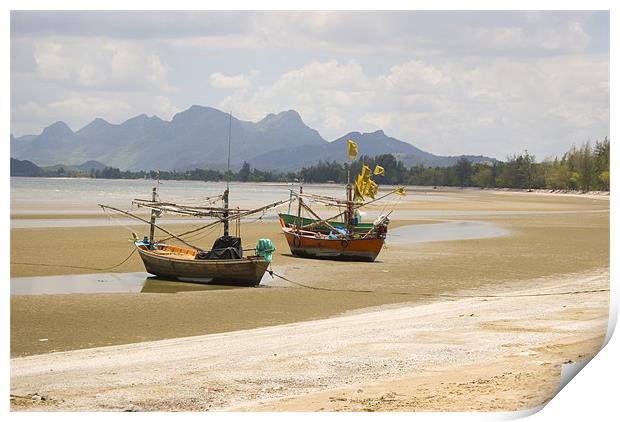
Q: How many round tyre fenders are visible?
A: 2